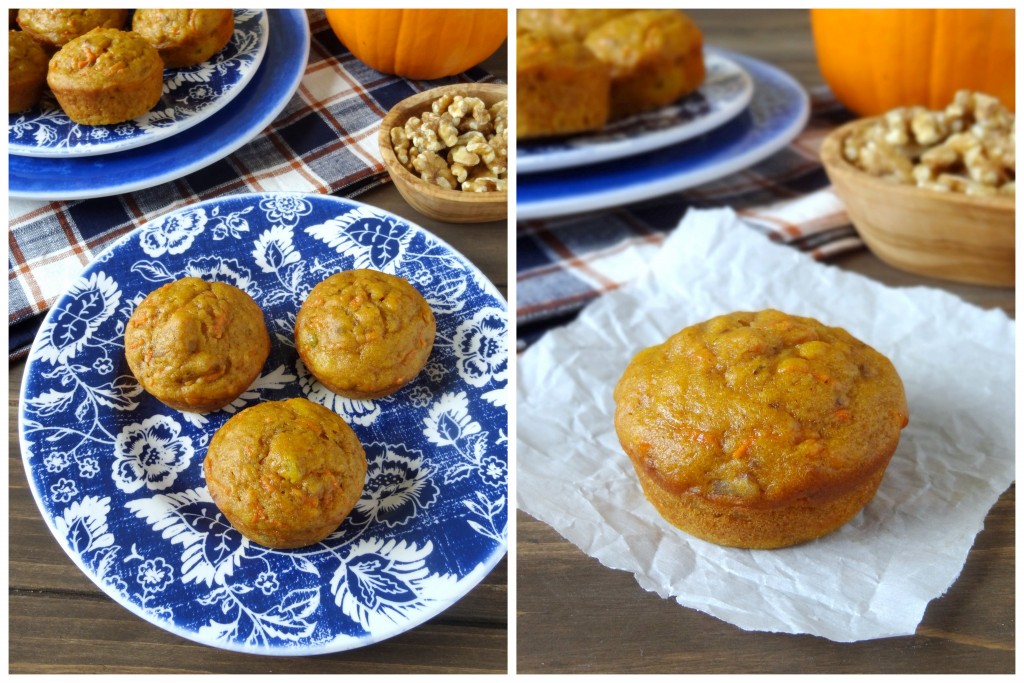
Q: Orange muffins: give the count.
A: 11